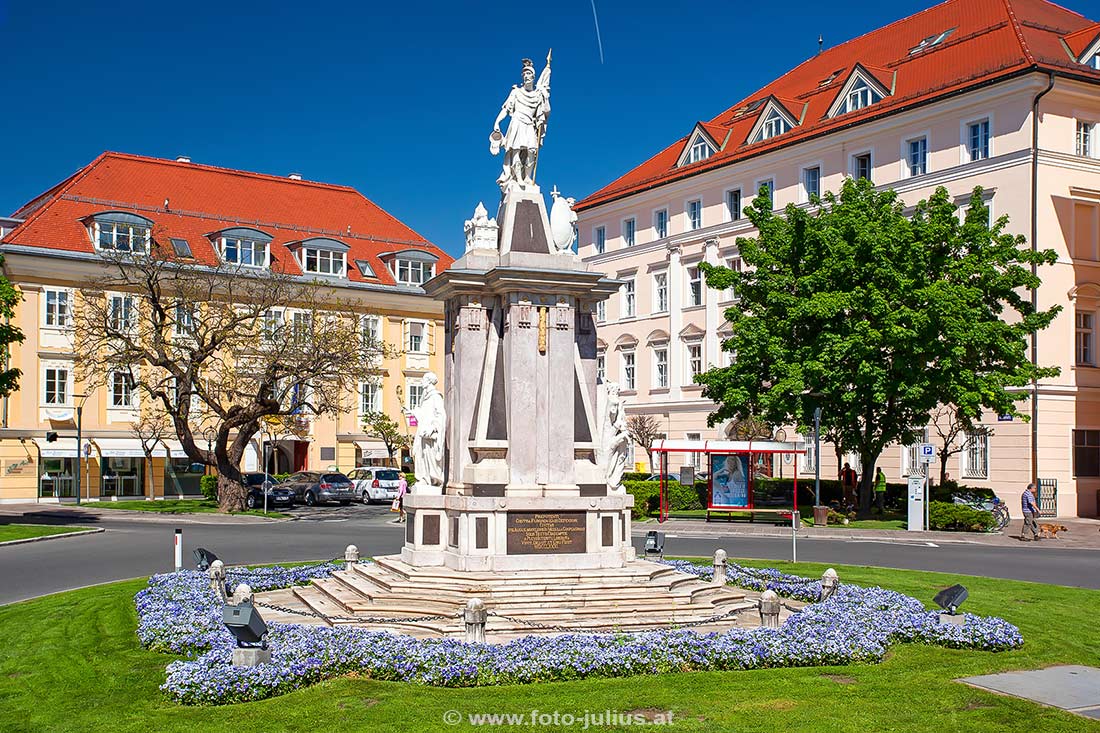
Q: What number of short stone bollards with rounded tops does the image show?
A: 7